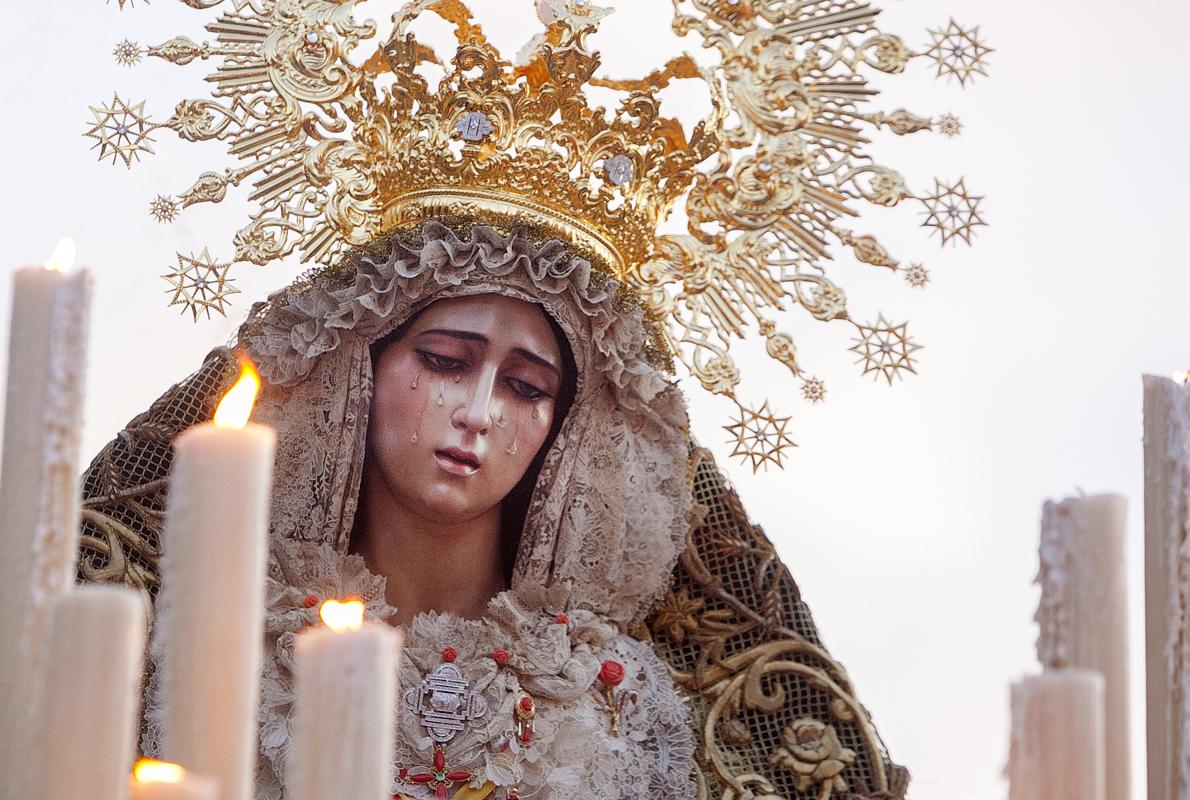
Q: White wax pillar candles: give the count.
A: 8